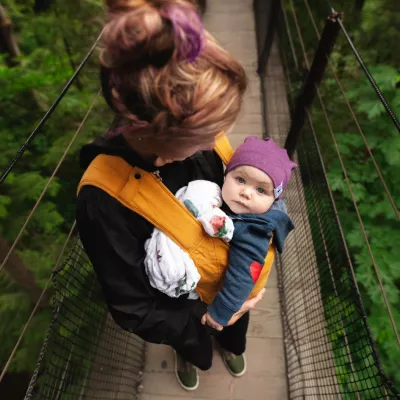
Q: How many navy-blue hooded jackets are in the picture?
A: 1